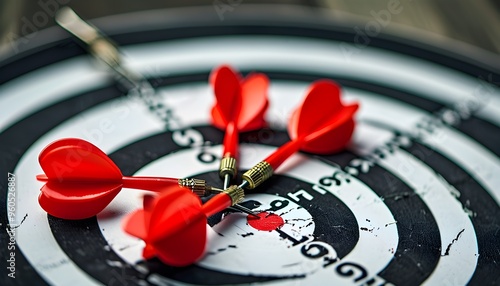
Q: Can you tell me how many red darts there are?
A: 4